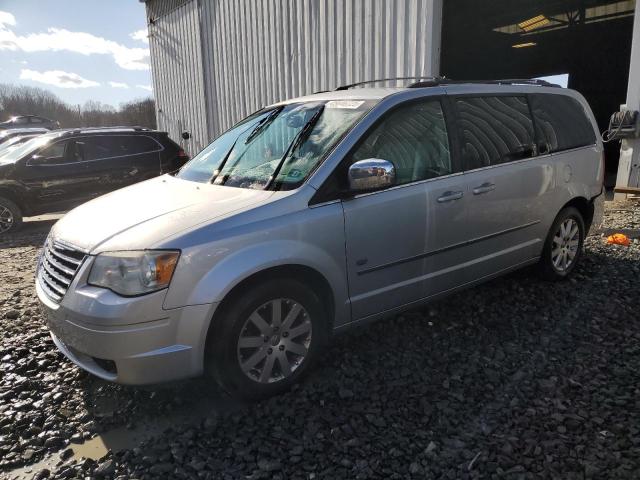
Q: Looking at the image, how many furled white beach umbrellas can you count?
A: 0